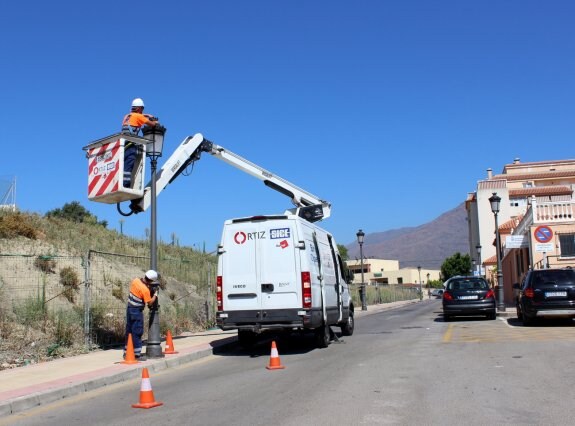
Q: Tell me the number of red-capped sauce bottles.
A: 0